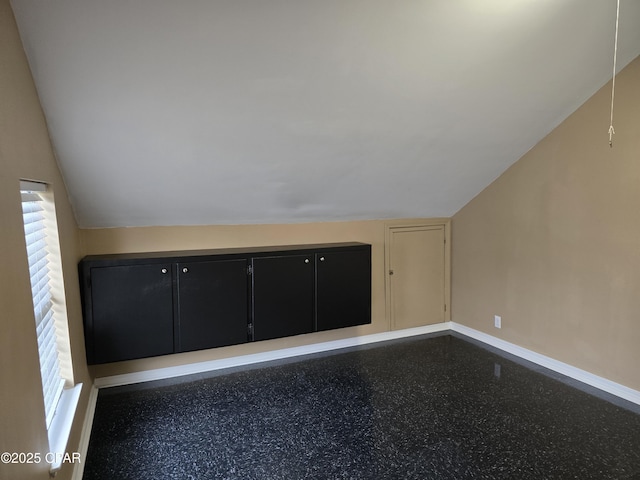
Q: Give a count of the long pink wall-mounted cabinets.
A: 0